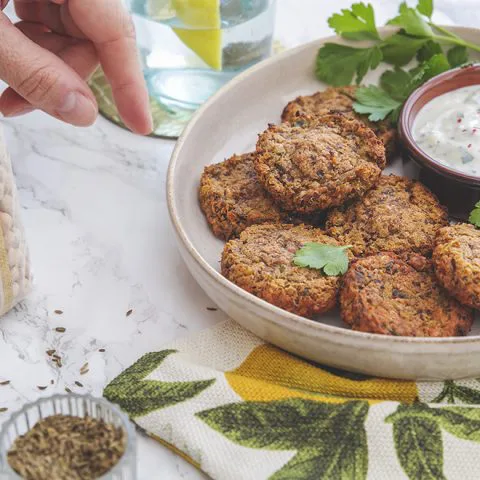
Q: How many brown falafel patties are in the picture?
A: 7